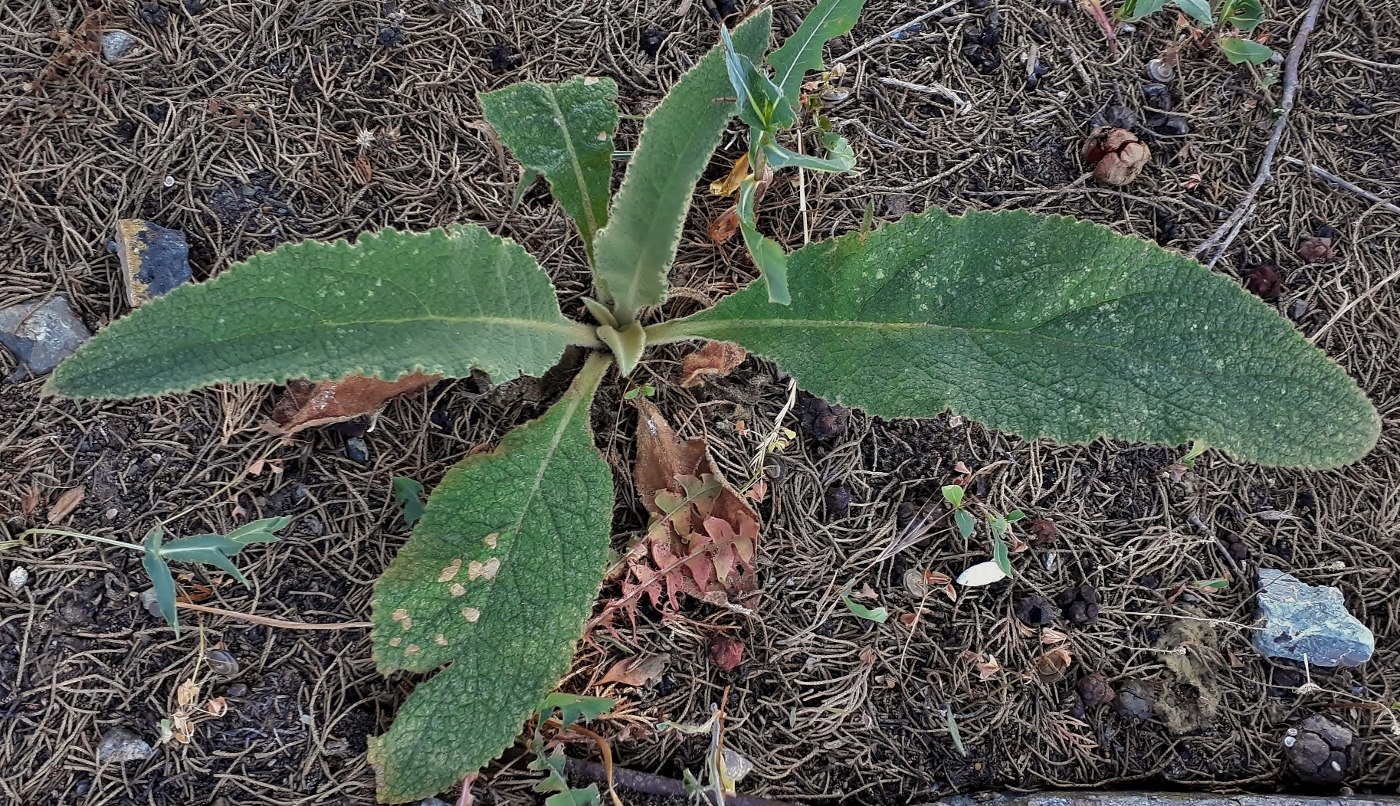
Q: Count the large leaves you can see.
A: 5